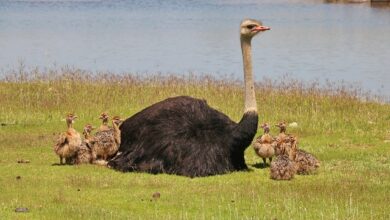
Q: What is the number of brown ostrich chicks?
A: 8